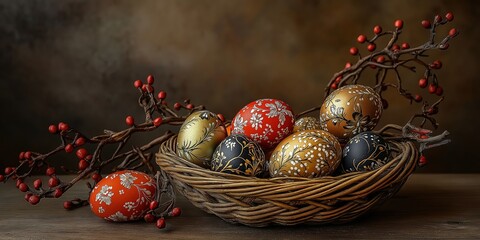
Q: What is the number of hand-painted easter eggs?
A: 8